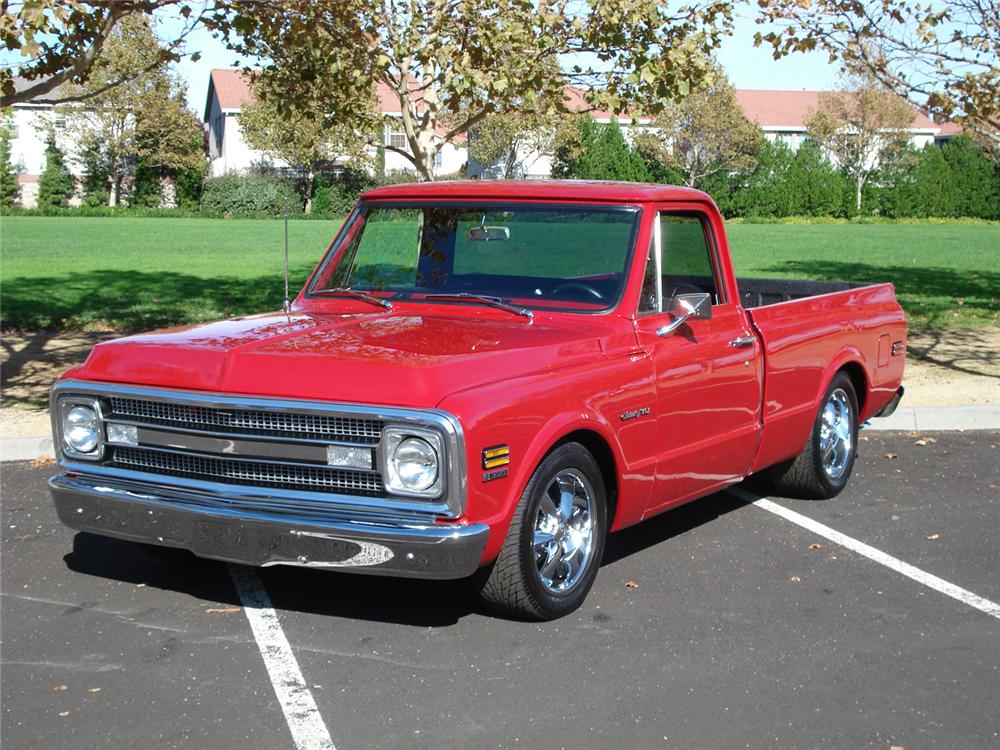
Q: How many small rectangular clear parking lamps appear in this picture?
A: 2